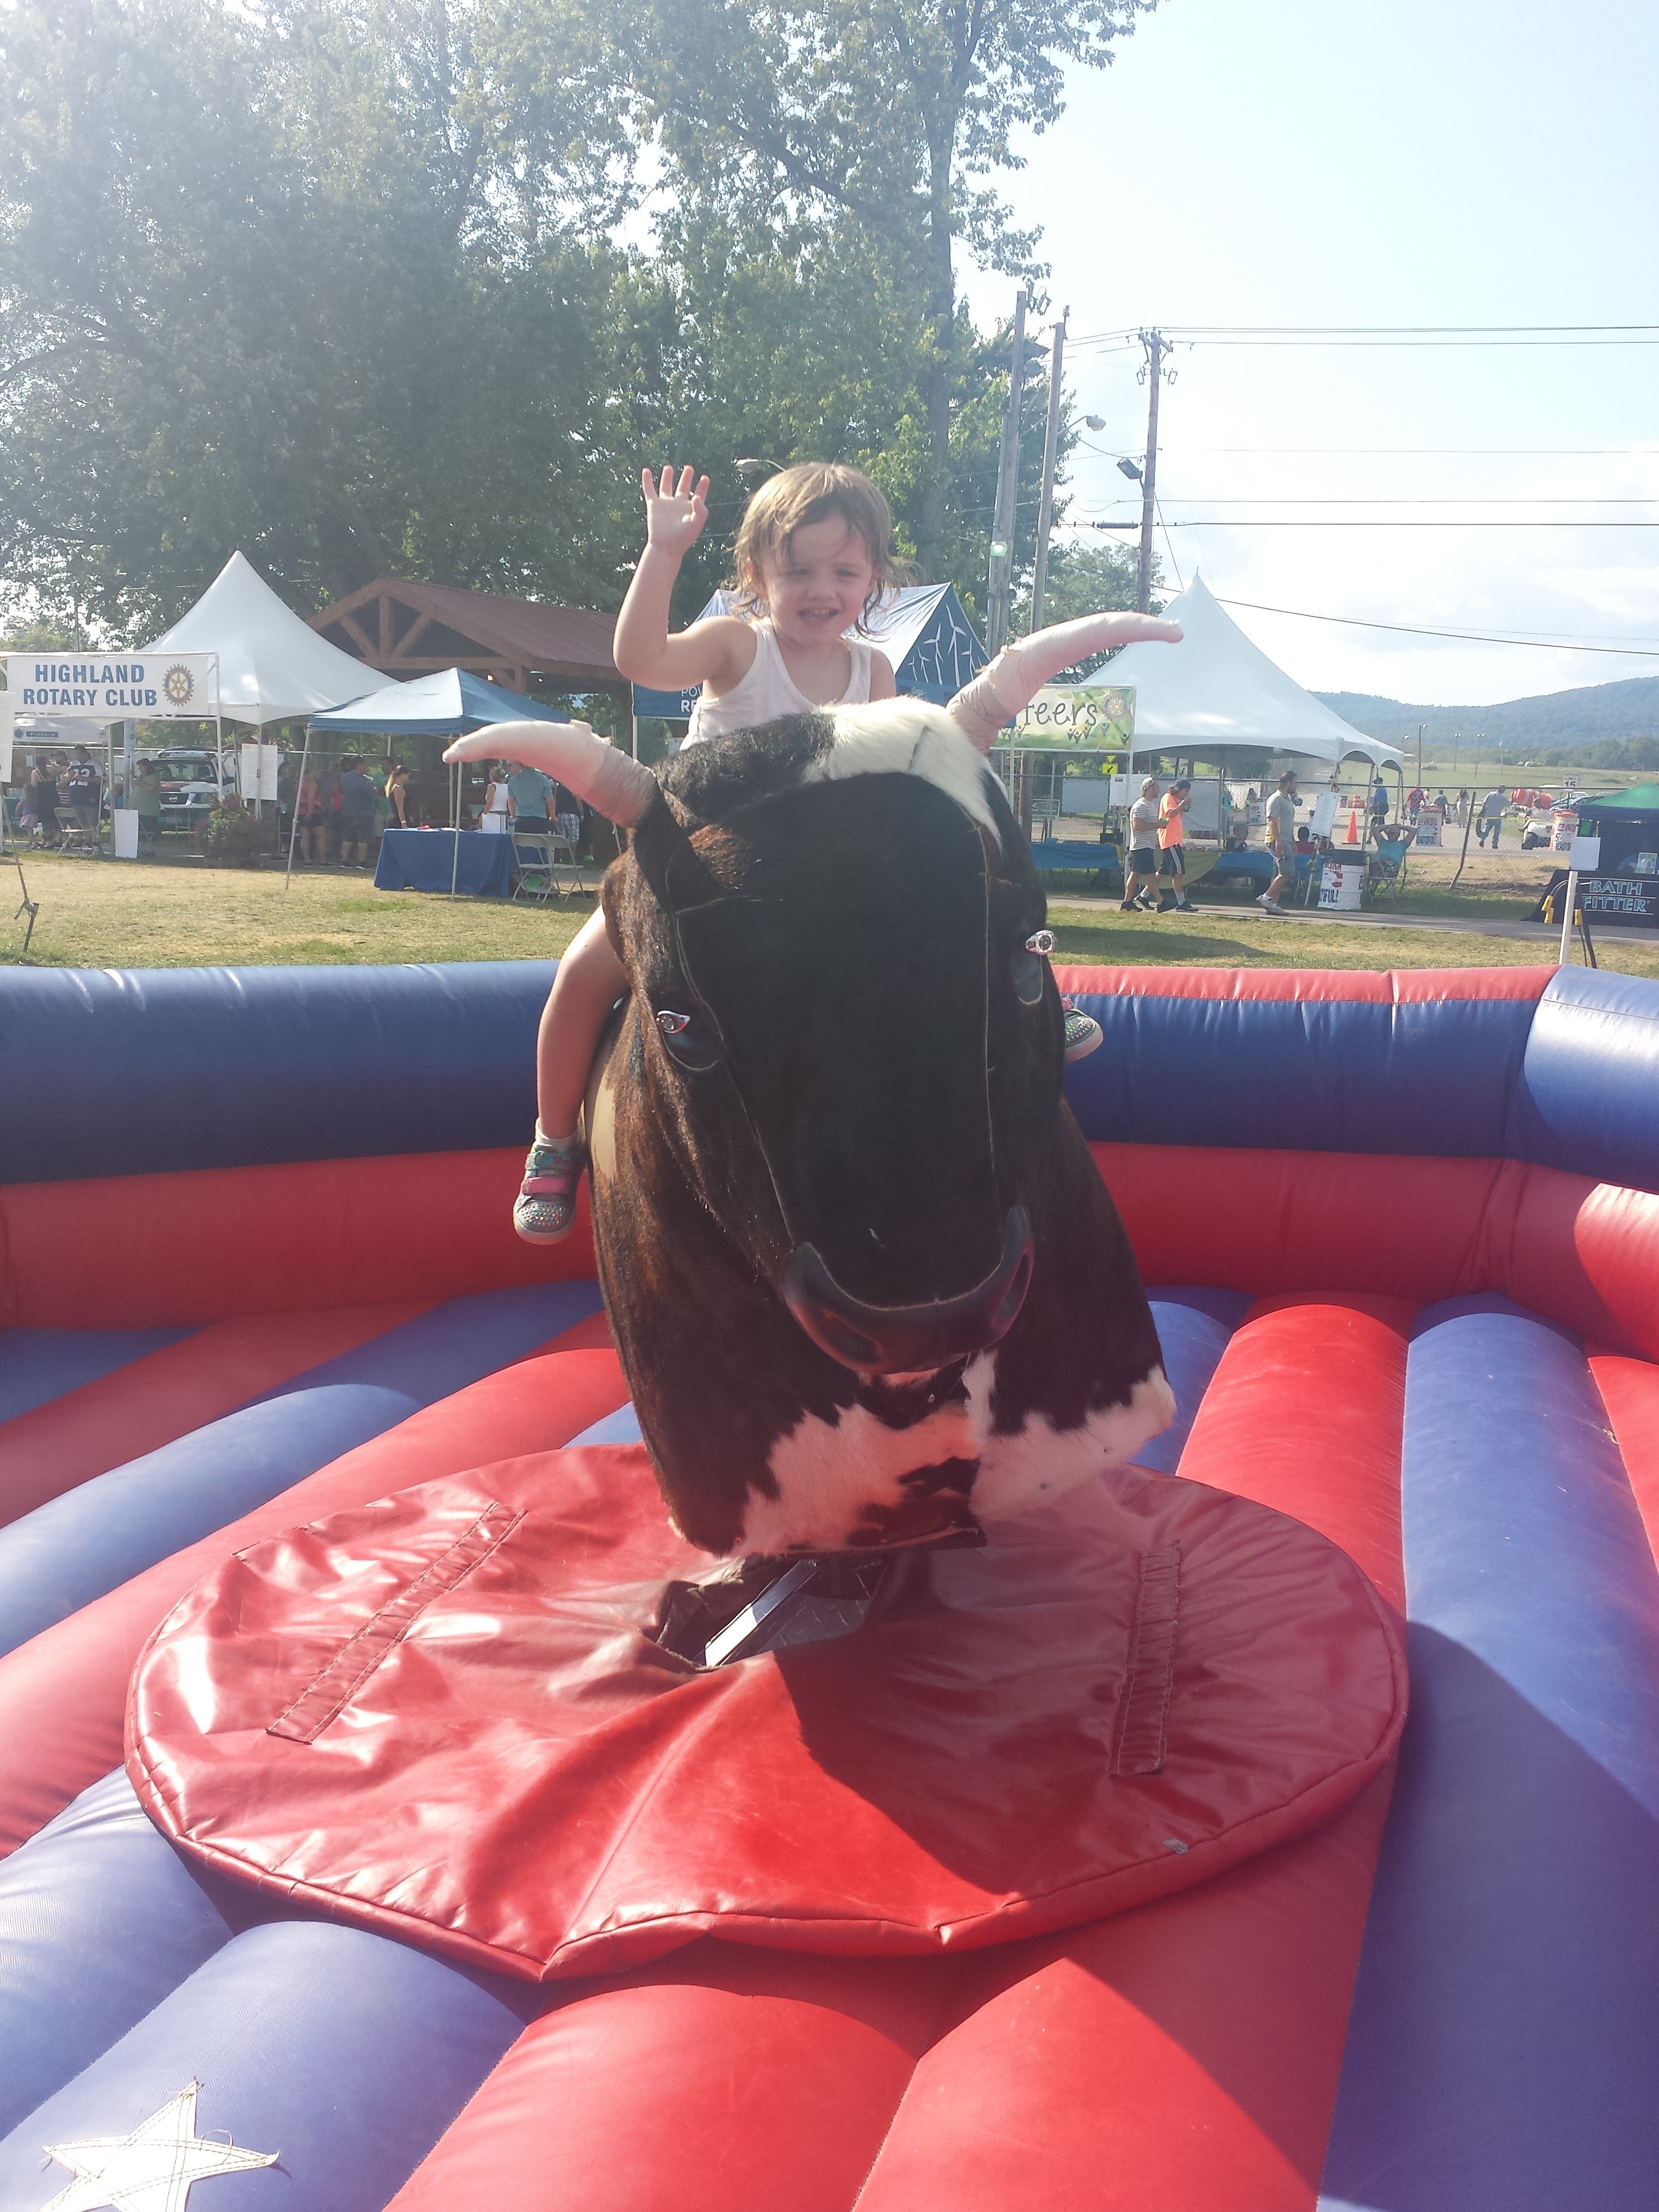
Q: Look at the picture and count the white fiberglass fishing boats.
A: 0